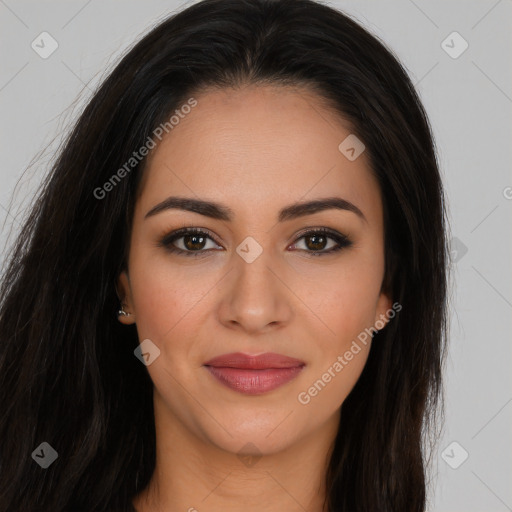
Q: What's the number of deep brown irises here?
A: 2